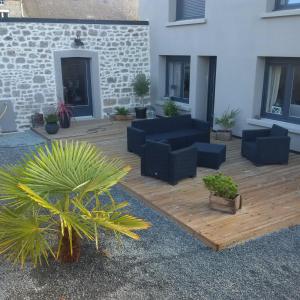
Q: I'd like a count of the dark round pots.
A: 3